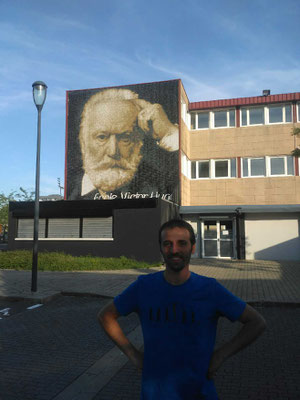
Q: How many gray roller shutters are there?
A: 3